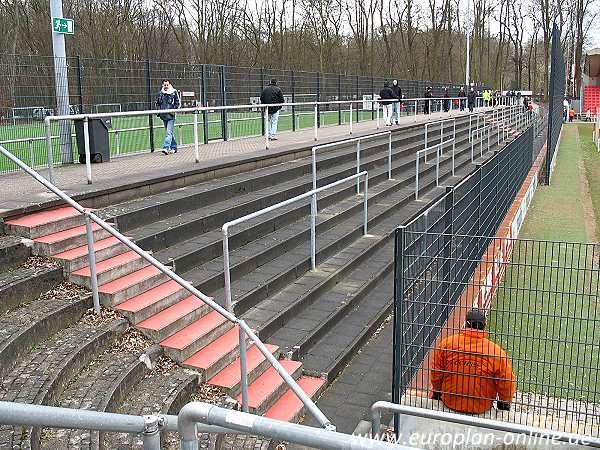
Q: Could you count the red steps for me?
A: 12